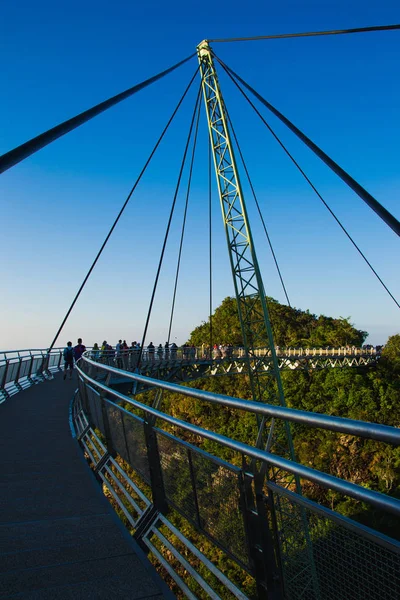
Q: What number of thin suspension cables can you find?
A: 6